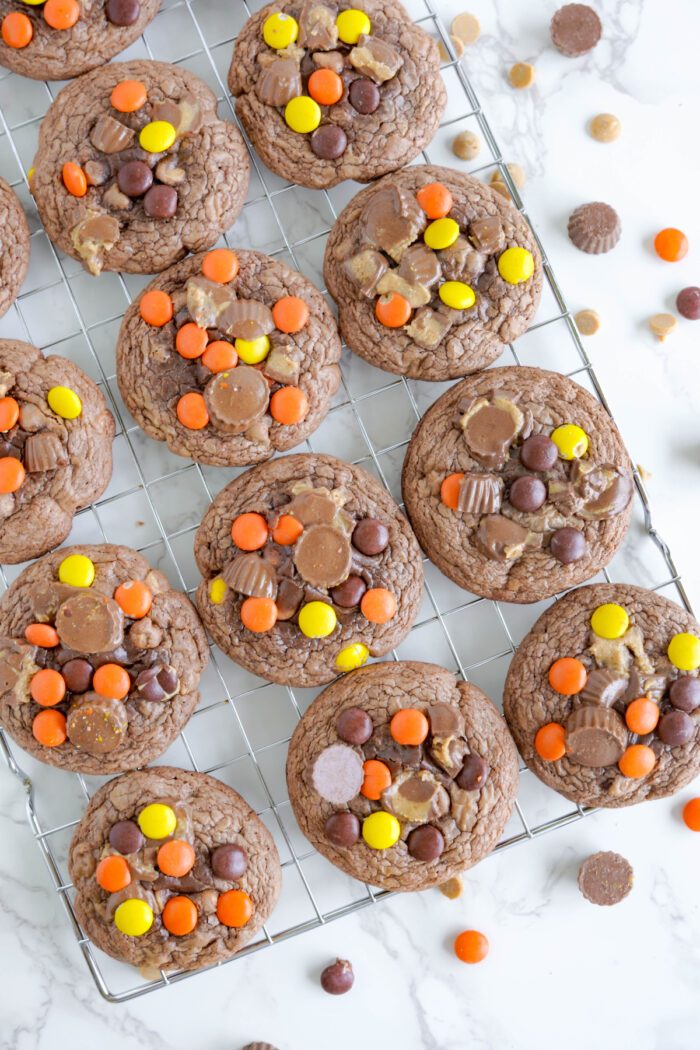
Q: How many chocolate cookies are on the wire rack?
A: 13